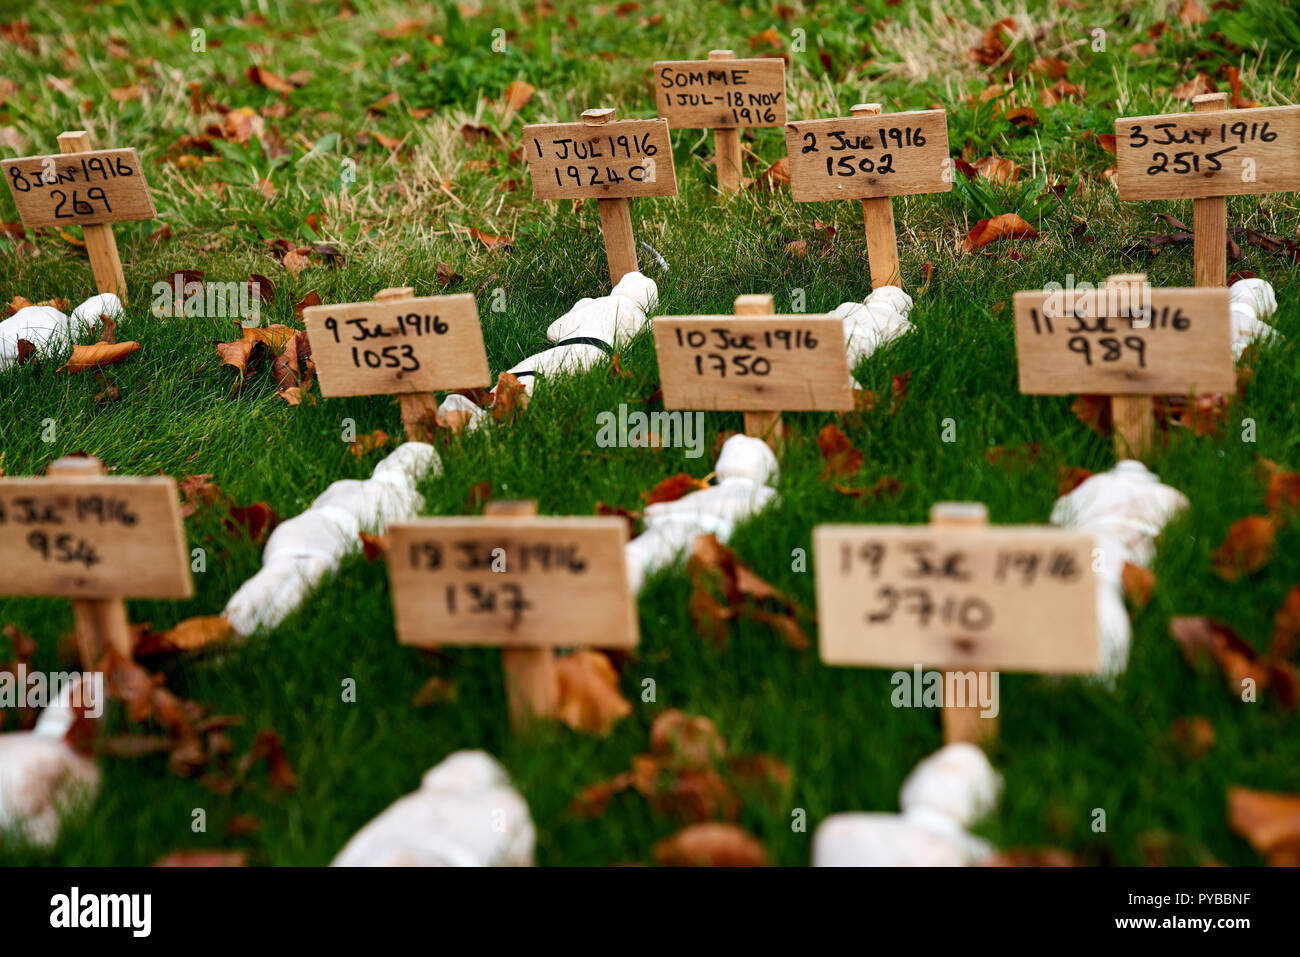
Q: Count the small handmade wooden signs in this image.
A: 11